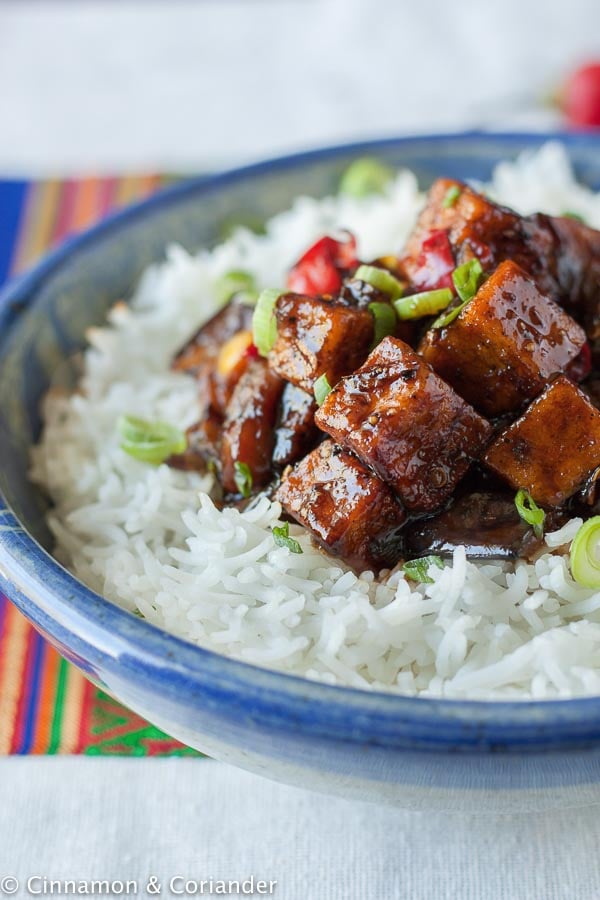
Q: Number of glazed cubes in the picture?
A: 6